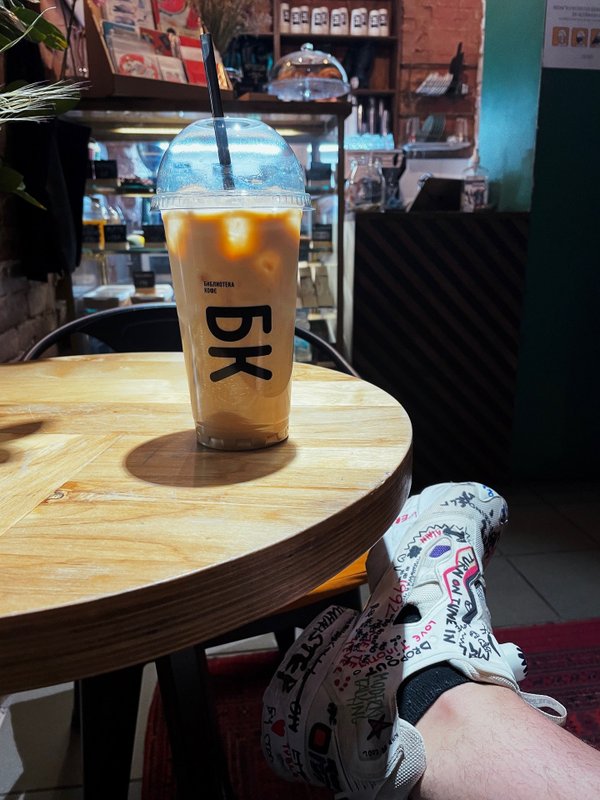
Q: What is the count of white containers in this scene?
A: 11